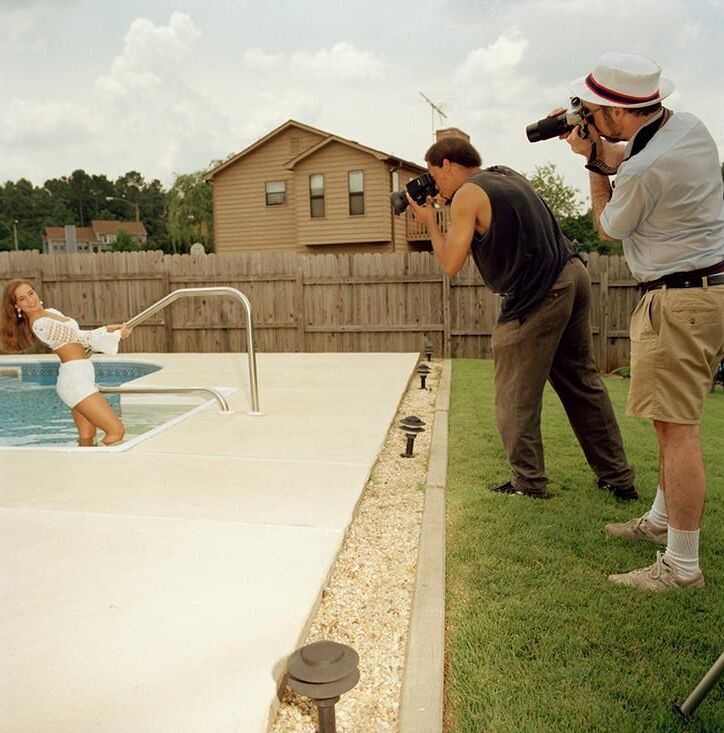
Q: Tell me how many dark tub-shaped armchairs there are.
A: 0